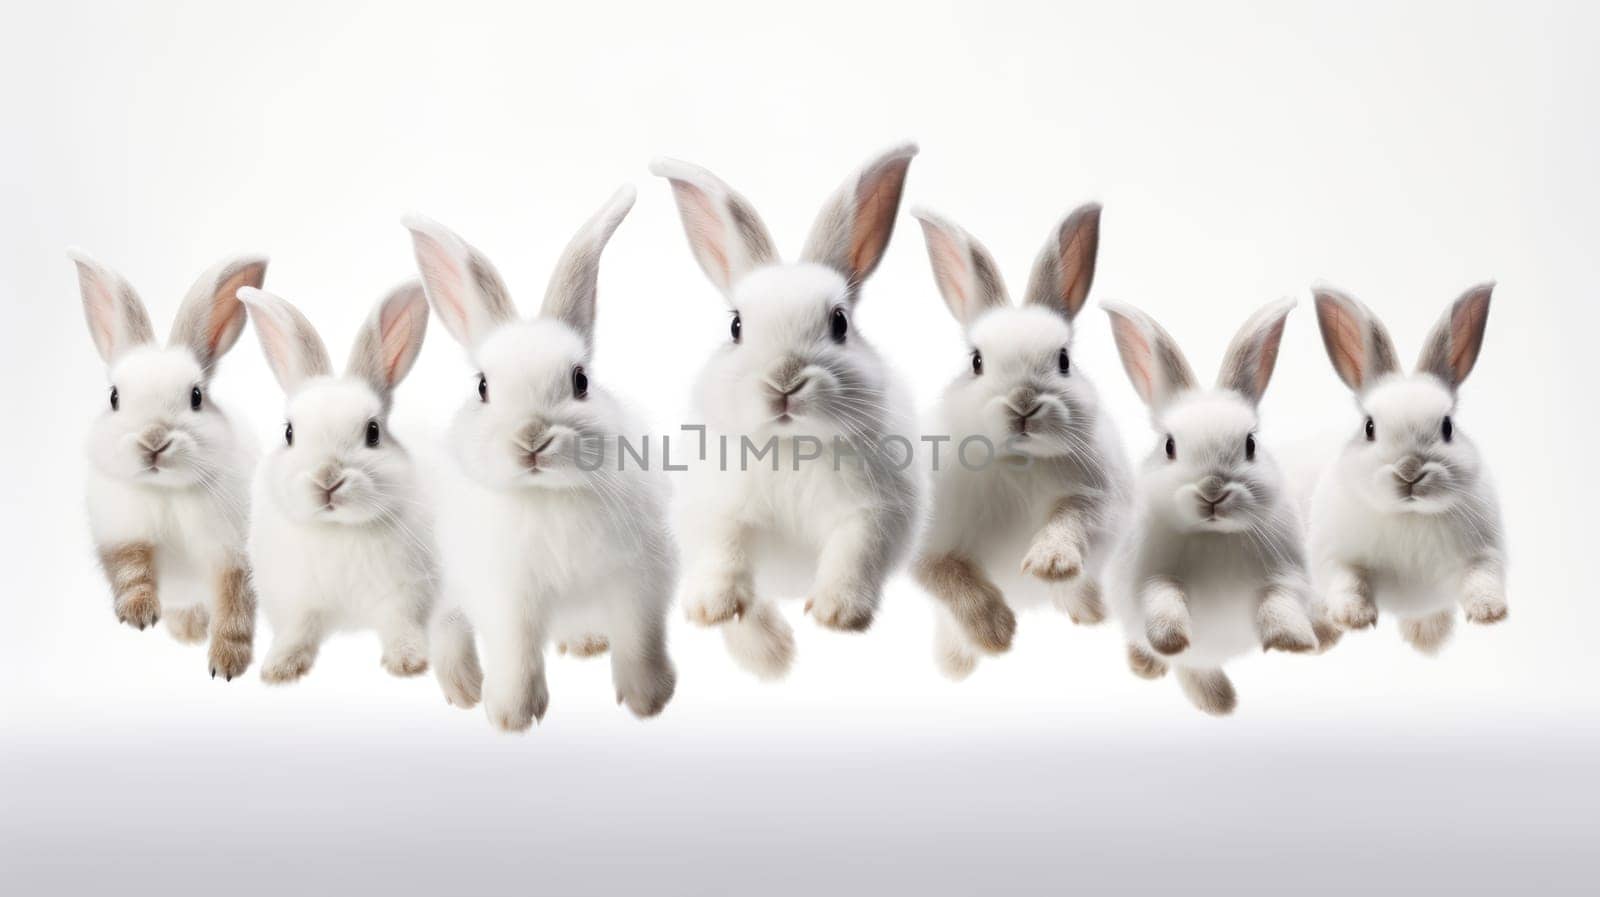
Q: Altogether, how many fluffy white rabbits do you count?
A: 7